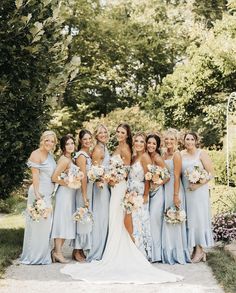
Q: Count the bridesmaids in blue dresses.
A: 7